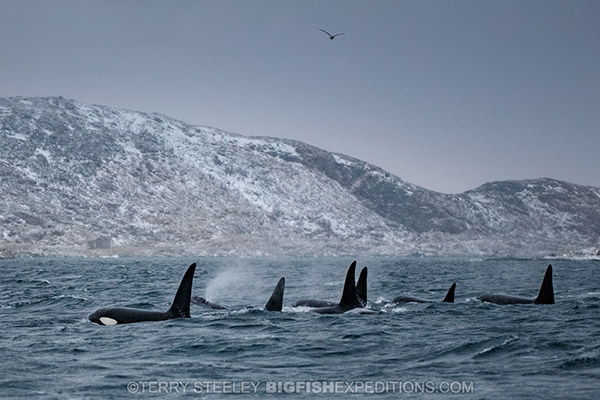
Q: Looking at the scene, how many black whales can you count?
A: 6